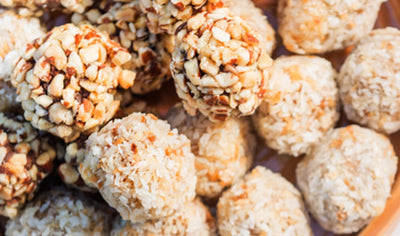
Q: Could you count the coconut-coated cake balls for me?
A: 11